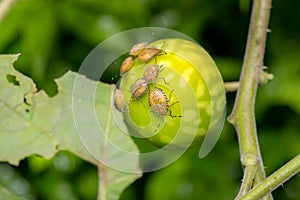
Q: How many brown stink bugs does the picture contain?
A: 7